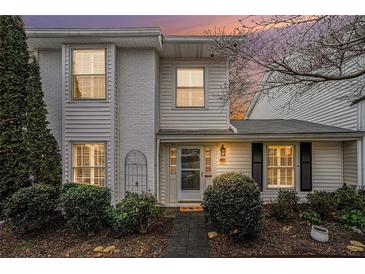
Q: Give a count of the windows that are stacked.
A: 2